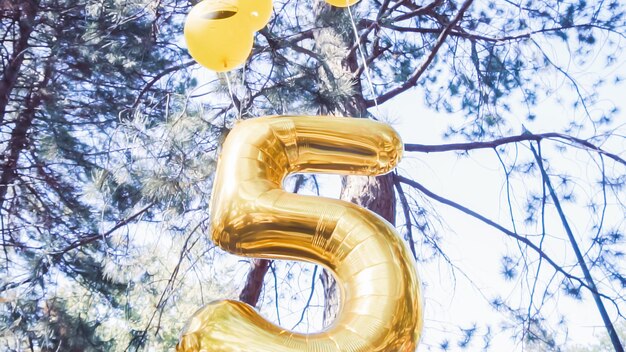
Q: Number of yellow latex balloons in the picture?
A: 3